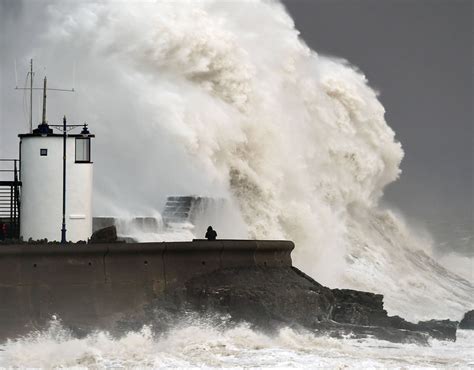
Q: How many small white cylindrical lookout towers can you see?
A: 1